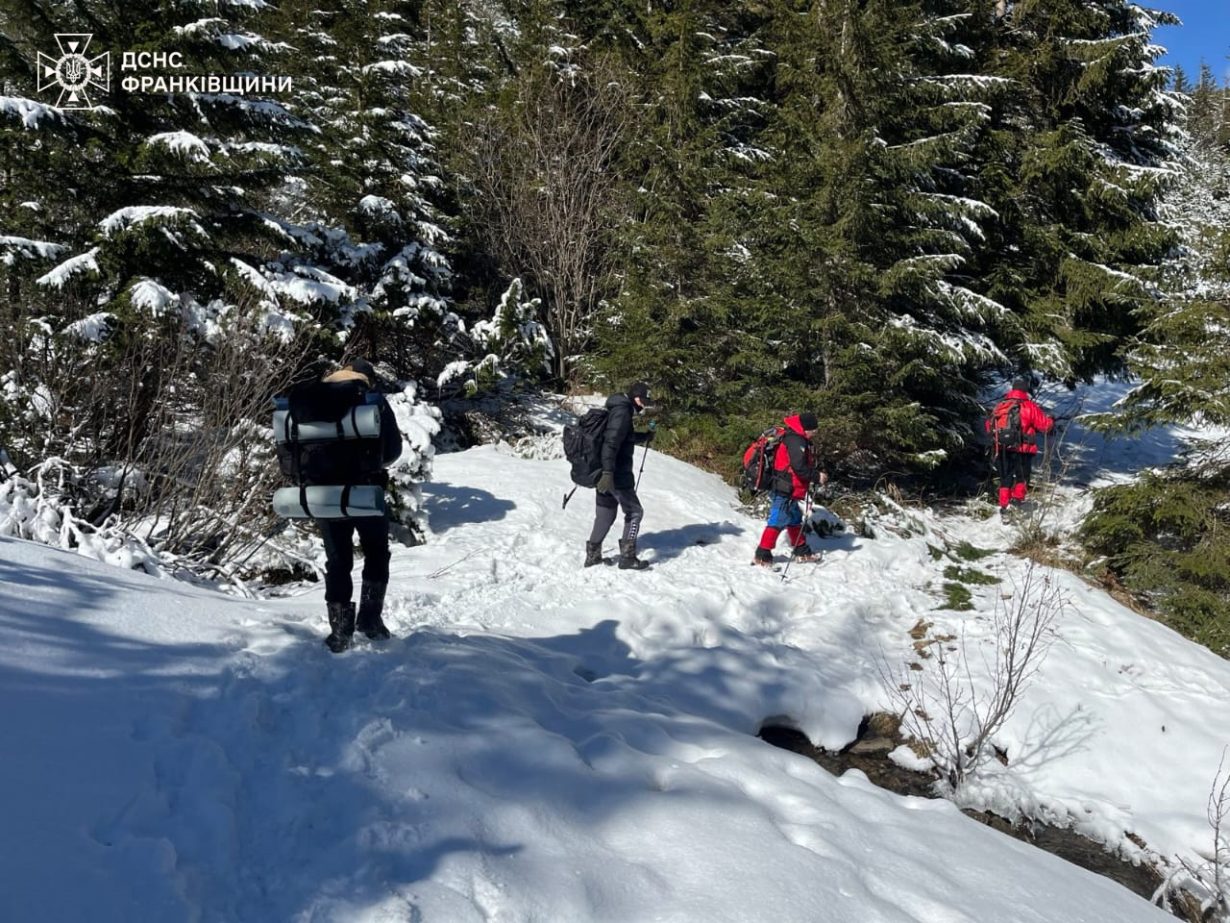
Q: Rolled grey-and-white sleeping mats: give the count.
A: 2